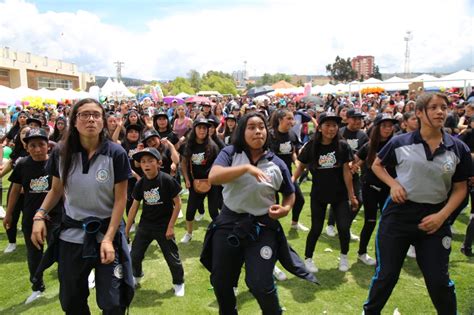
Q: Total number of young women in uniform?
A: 3